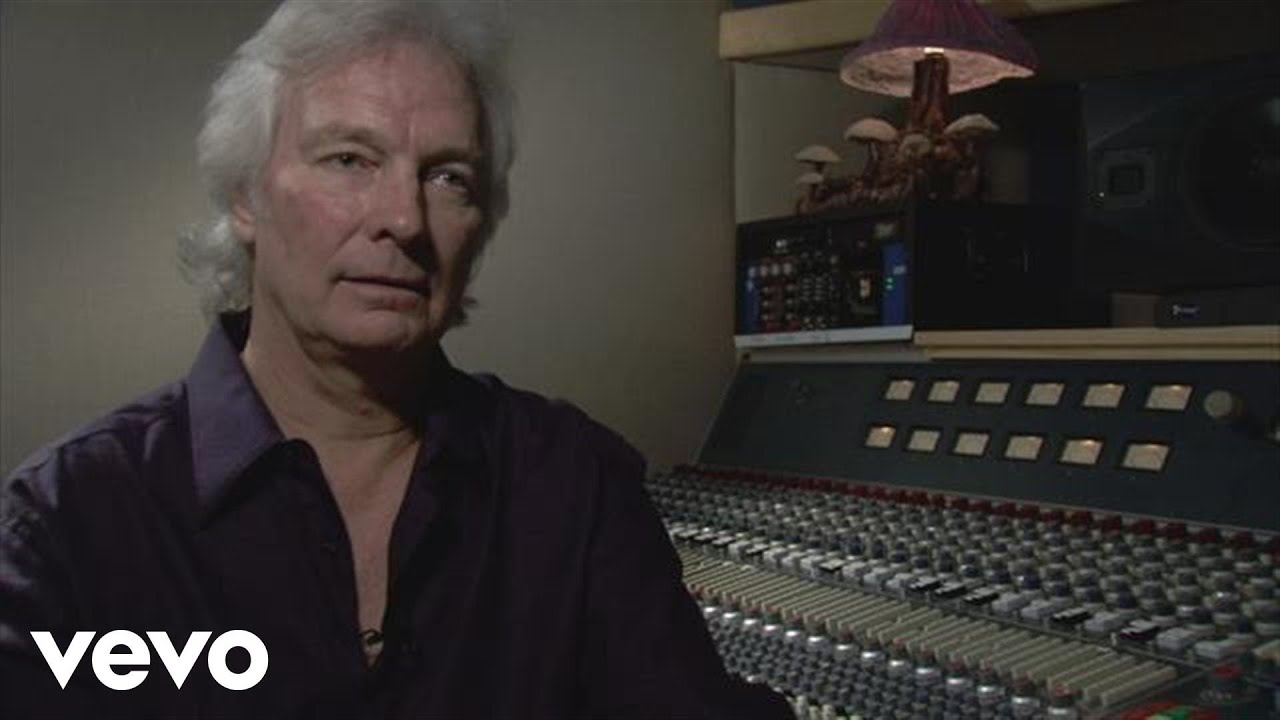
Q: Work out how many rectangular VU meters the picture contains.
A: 12